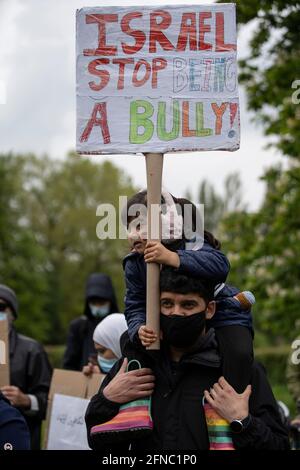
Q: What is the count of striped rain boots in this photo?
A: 2